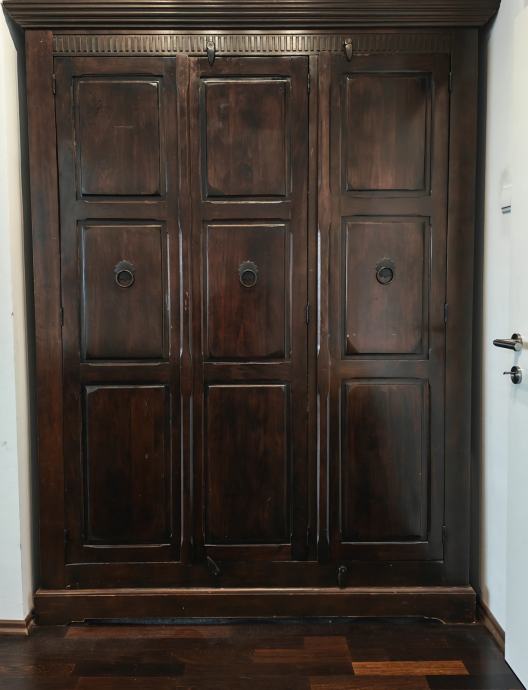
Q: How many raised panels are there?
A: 9